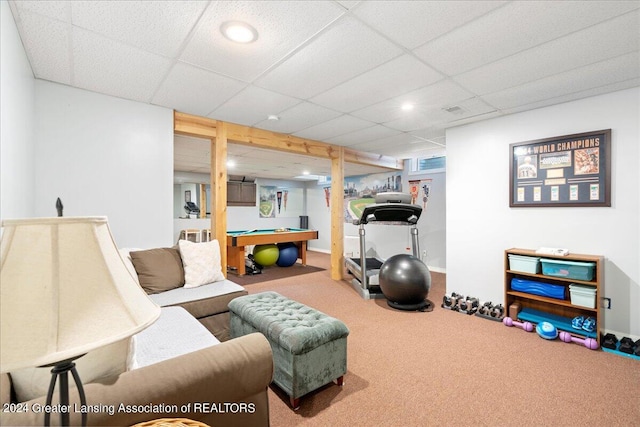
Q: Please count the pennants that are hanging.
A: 5